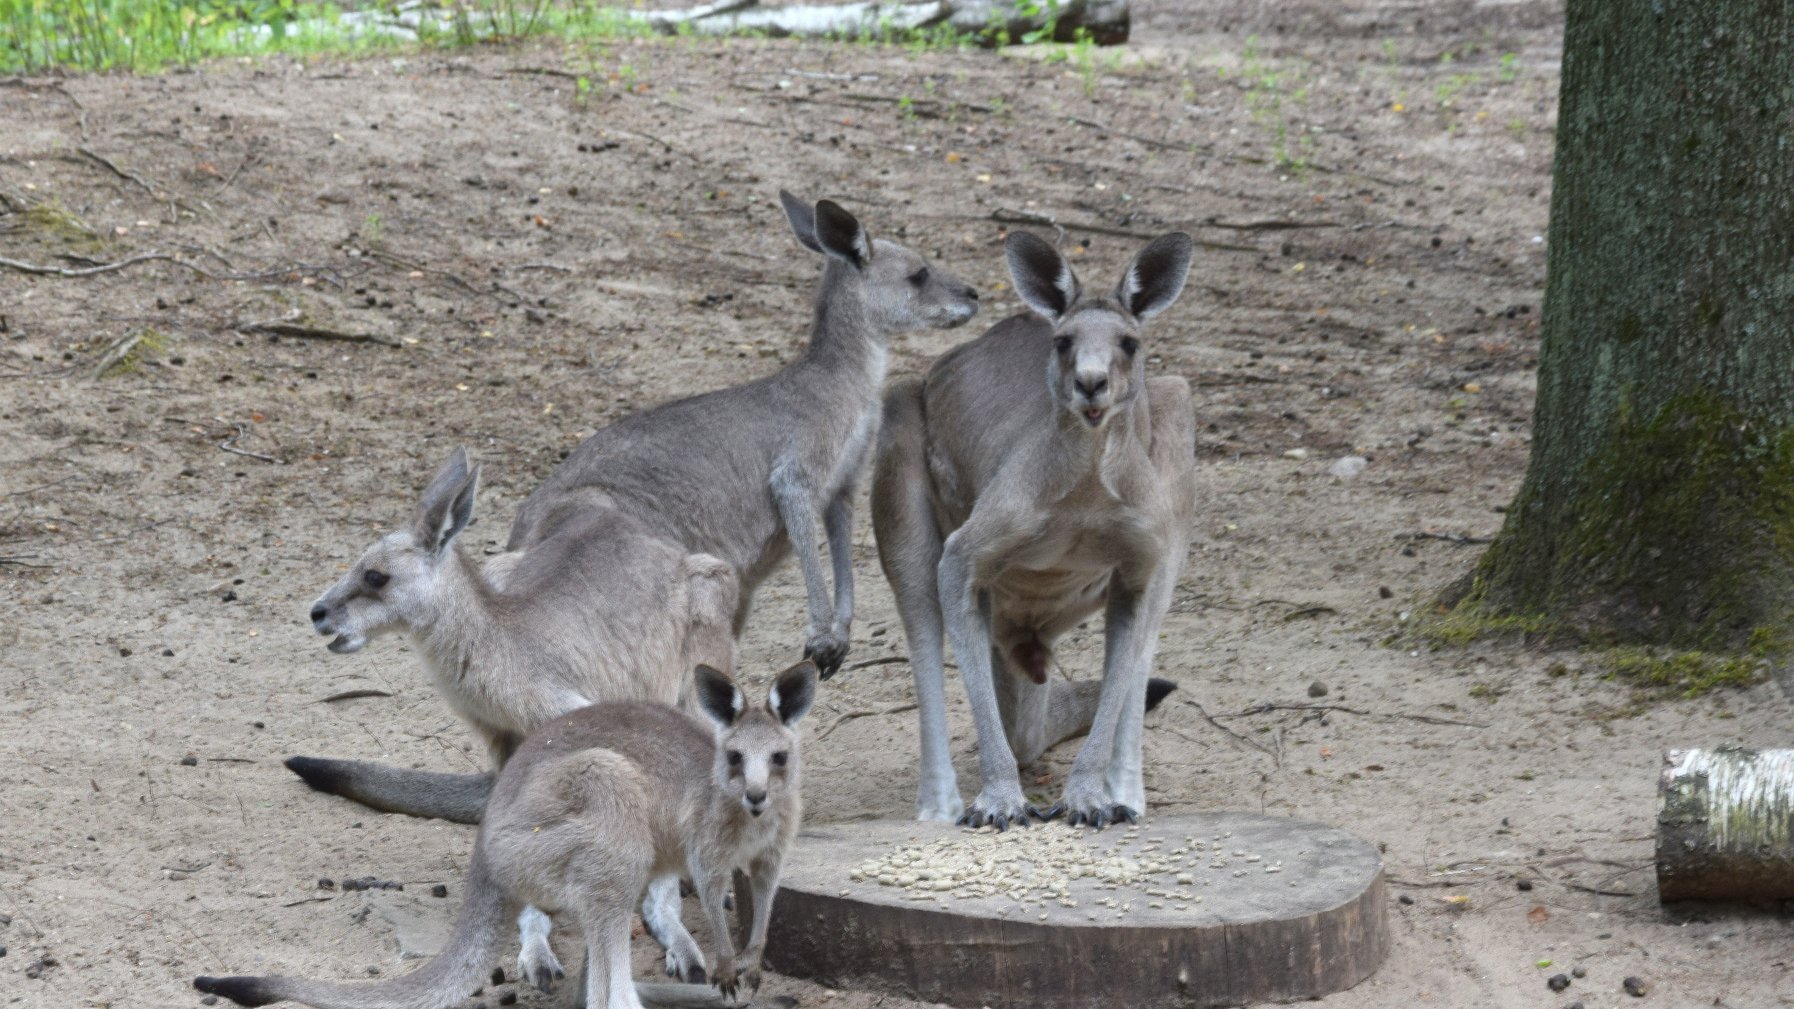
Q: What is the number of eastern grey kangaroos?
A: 4